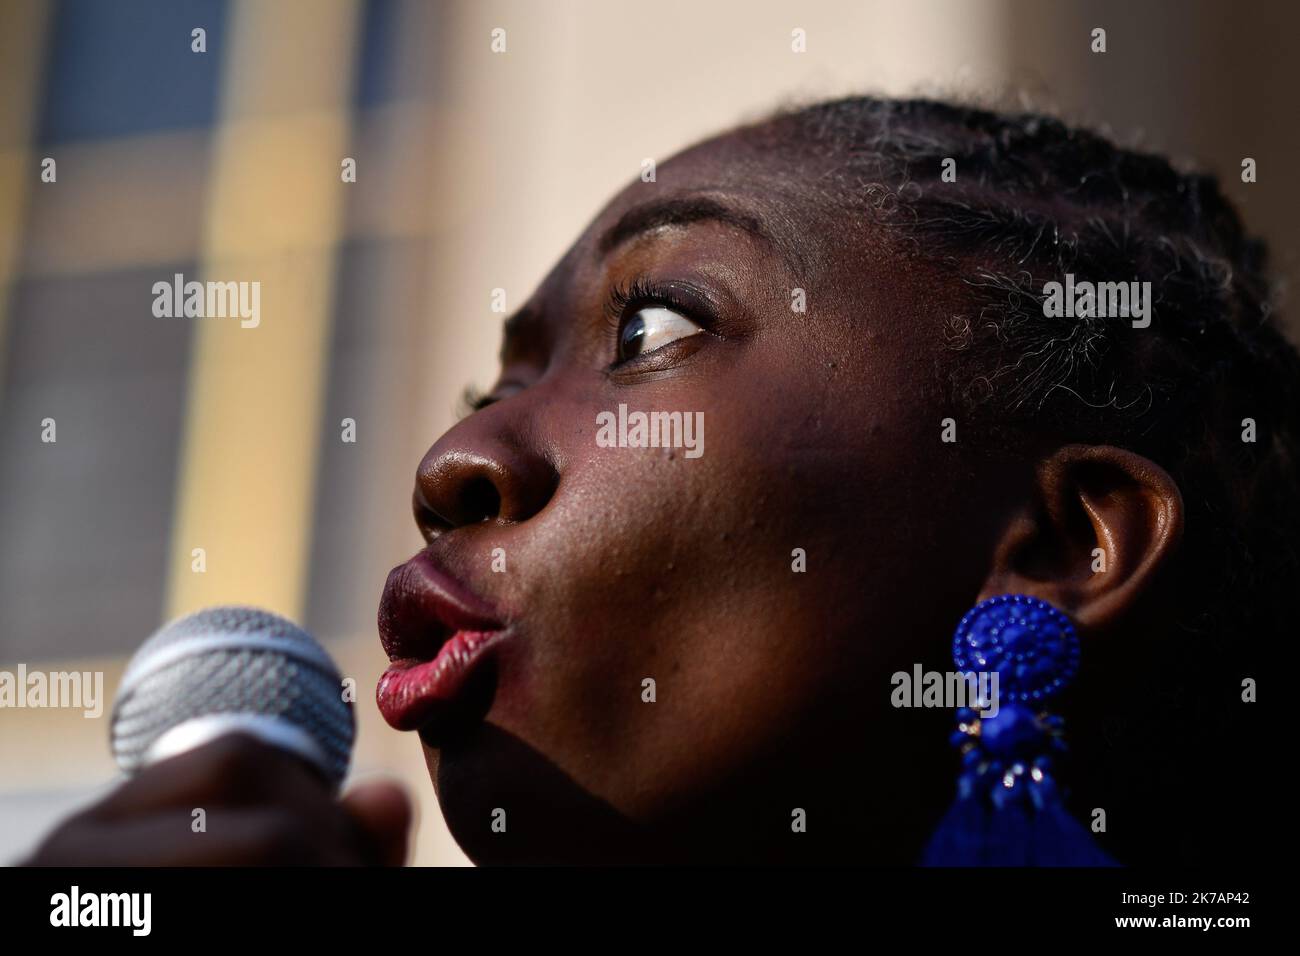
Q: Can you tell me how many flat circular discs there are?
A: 1